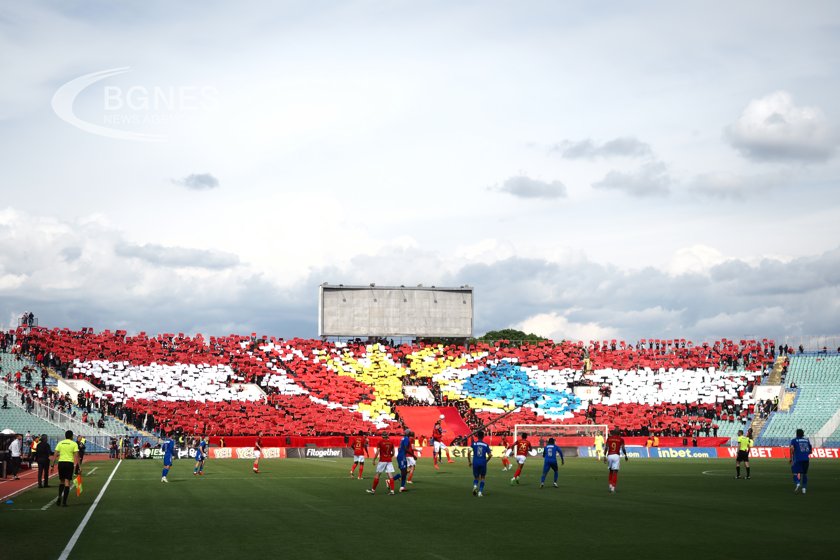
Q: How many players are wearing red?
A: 8